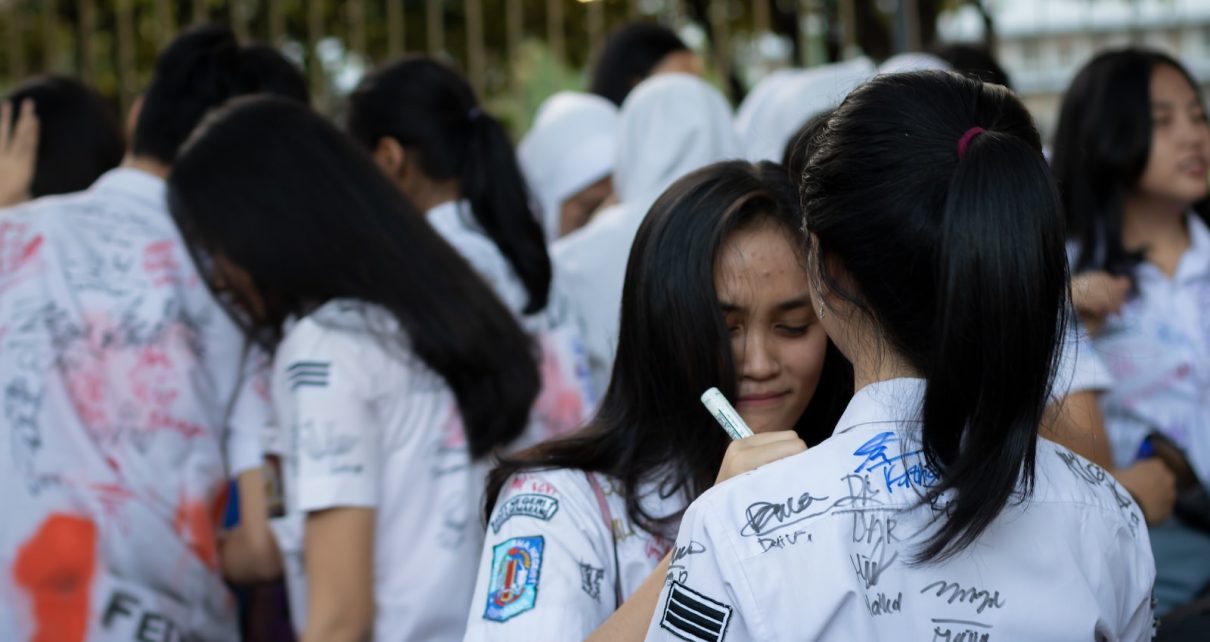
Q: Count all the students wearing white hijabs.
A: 4